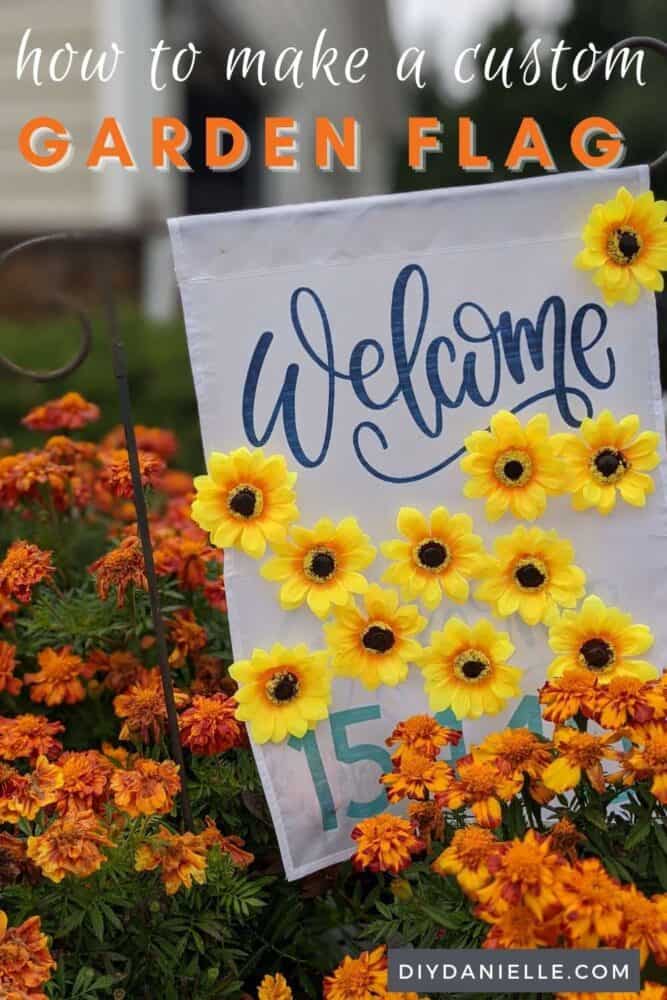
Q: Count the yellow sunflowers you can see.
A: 11